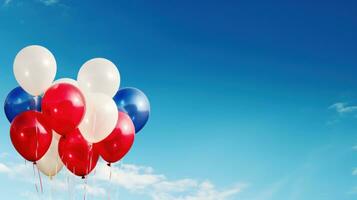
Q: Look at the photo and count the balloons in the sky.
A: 11